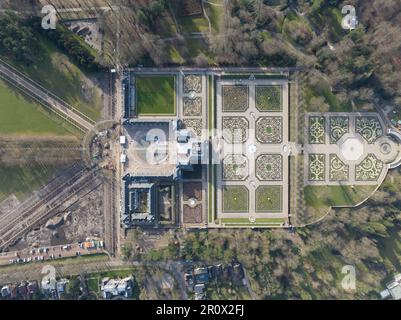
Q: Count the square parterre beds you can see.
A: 8